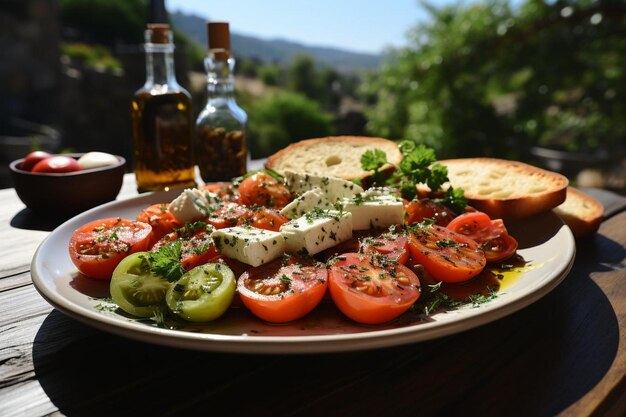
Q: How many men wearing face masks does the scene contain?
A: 0